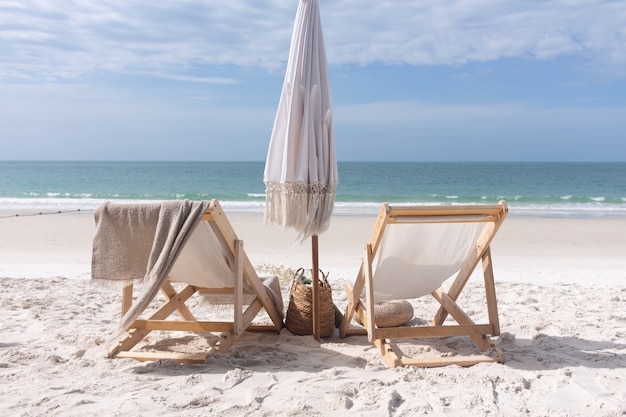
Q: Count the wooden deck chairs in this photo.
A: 2